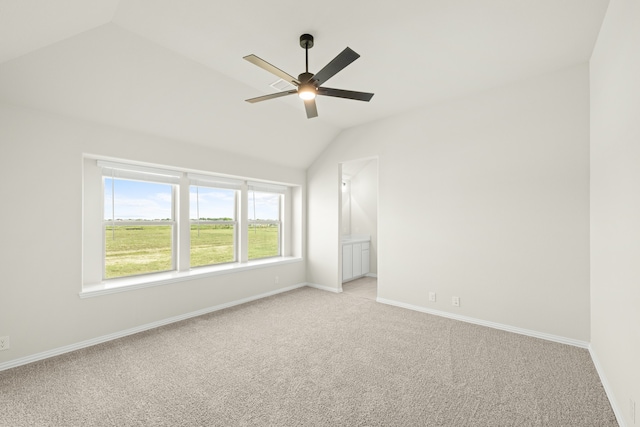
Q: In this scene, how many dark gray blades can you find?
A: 2